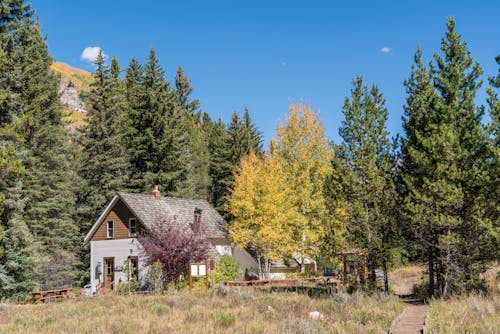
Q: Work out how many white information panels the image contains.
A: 2